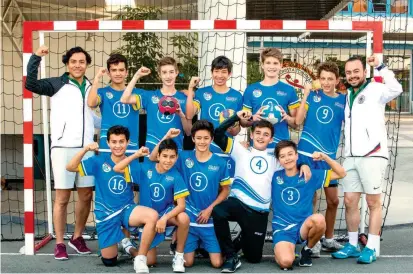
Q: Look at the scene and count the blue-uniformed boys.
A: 9